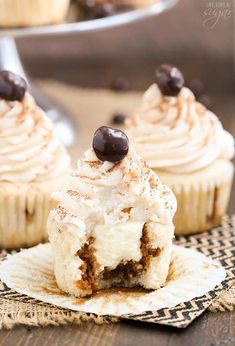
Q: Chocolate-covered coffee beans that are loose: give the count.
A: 4